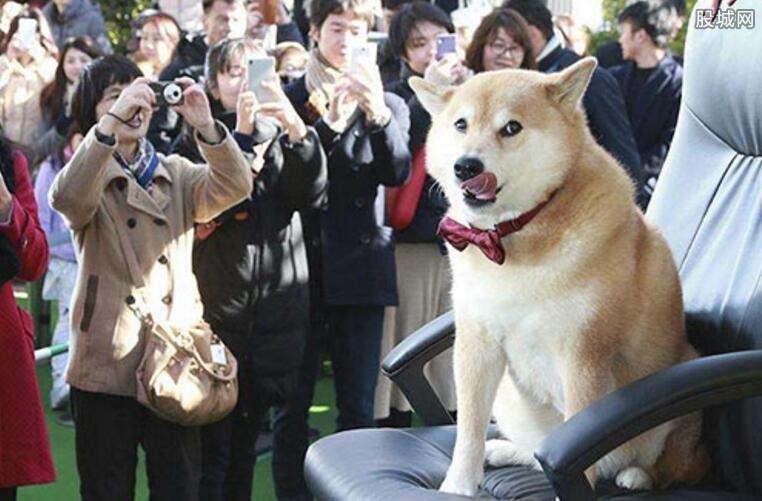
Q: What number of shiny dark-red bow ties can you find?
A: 1